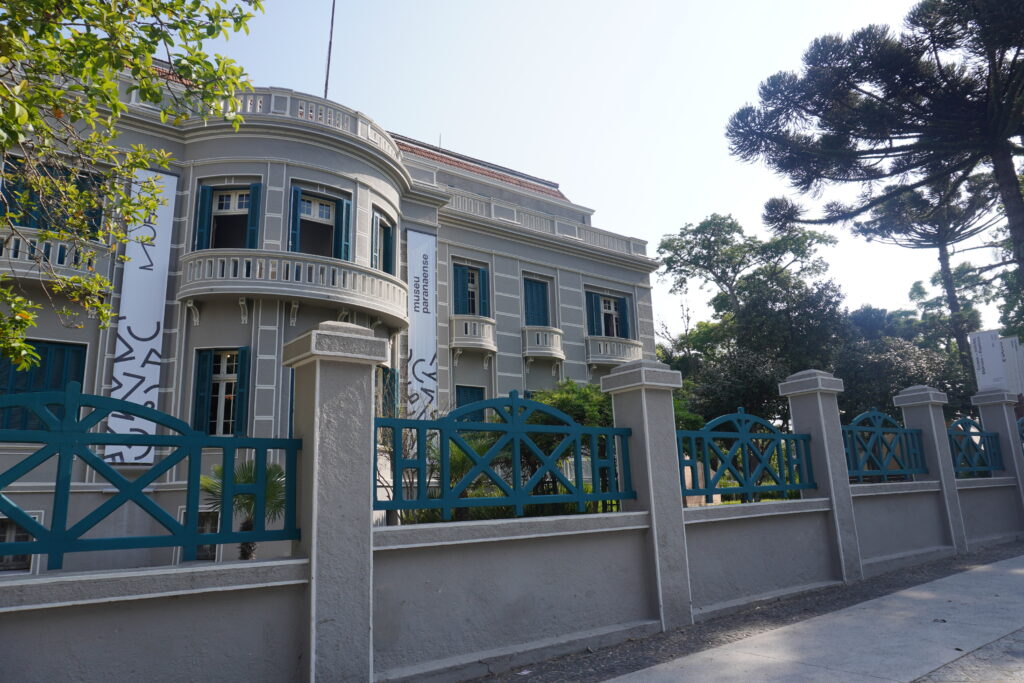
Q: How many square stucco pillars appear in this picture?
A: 5